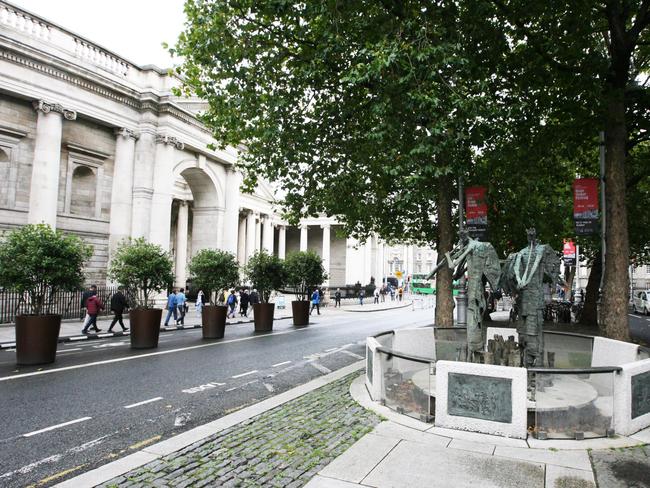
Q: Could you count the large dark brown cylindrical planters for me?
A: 5